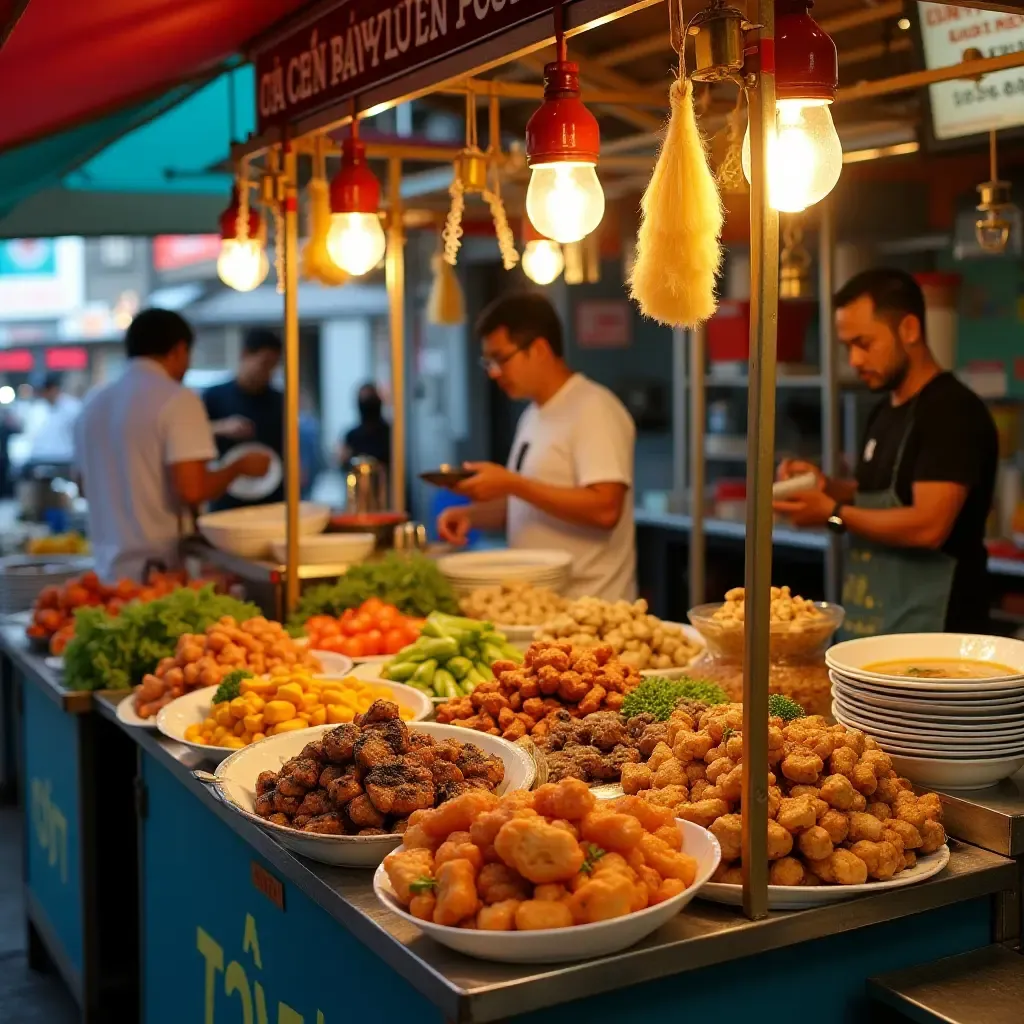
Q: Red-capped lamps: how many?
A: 5